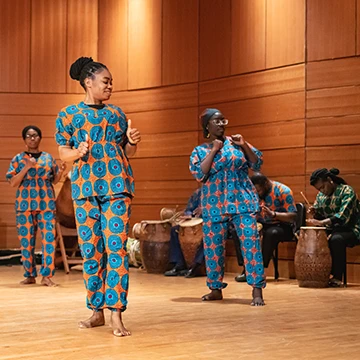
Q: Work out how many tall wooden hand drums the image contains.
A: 3